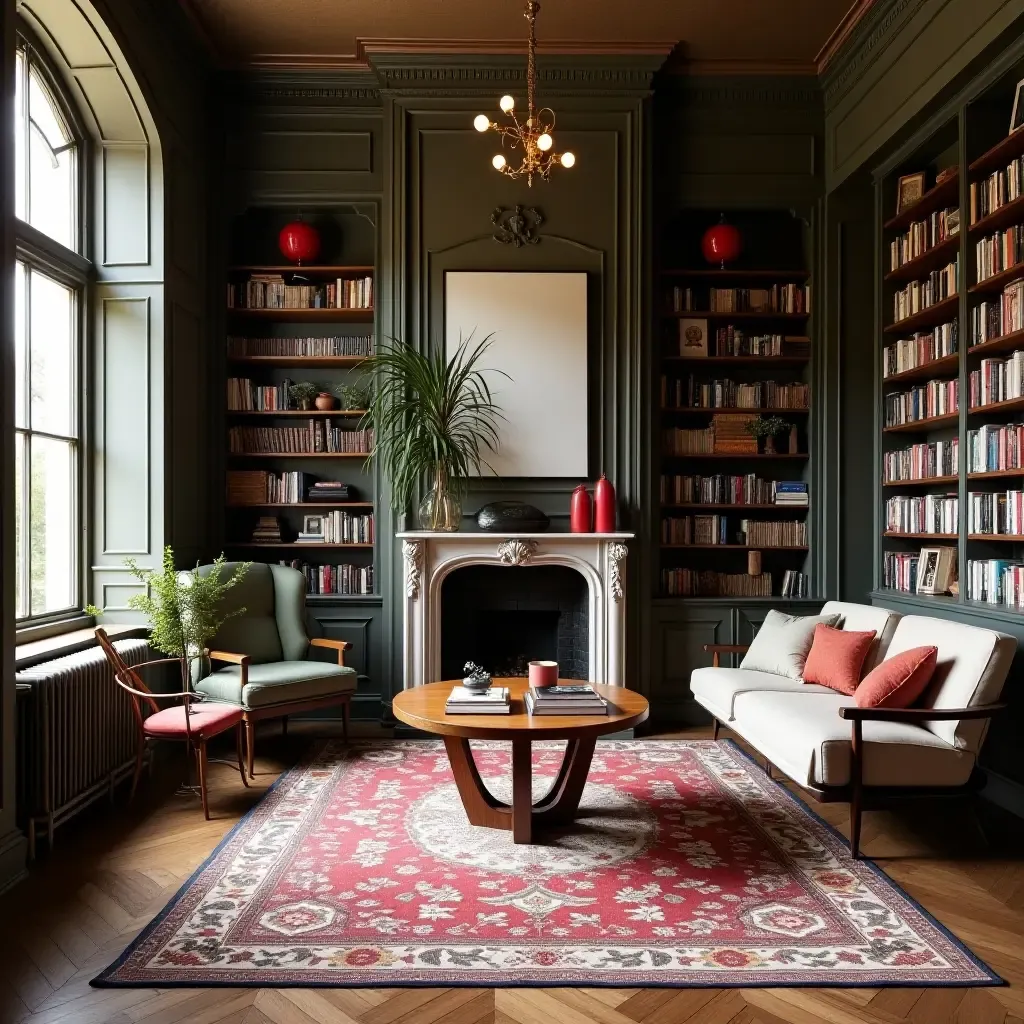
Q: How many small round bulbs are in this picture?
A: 5